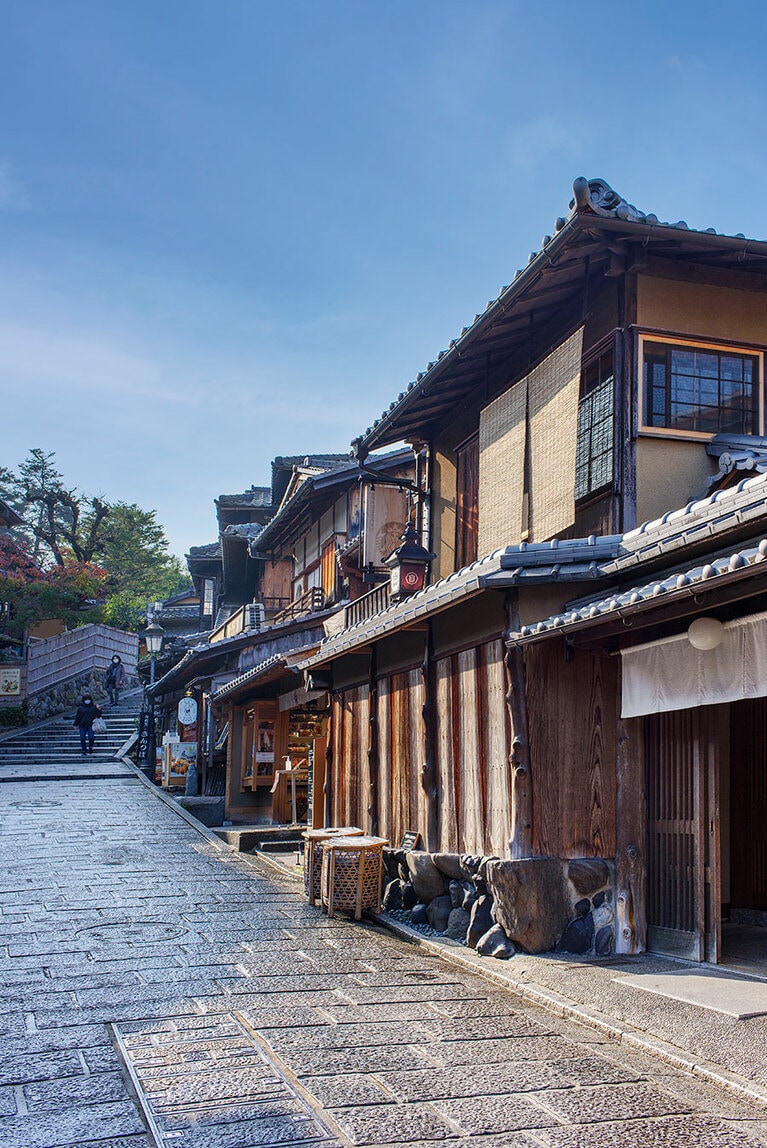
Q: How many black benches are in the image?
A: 0